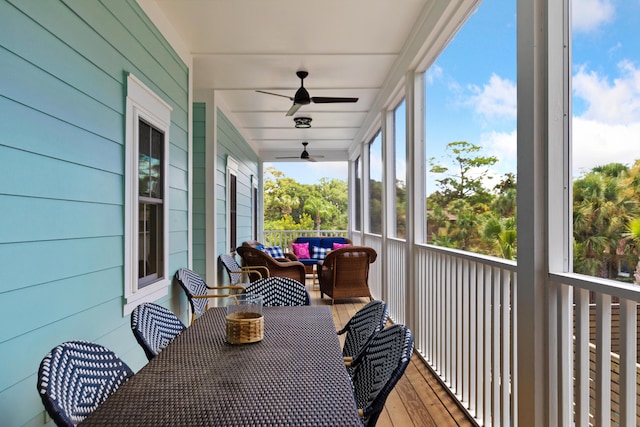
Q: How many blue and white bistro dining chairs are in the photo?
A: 7